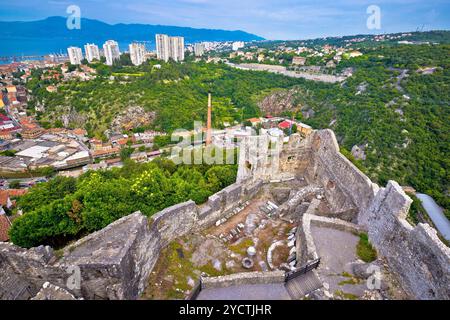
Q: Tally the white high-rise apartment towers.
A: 6